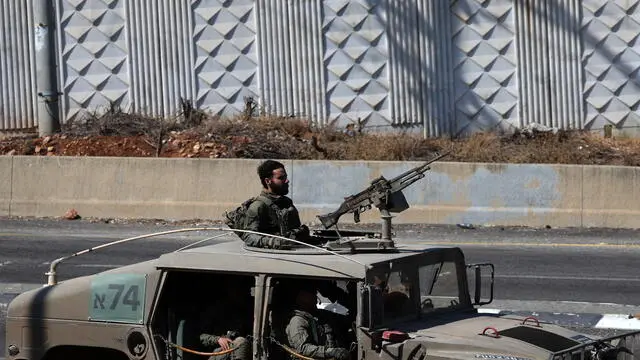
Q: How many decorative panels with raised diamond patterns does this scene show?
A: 5